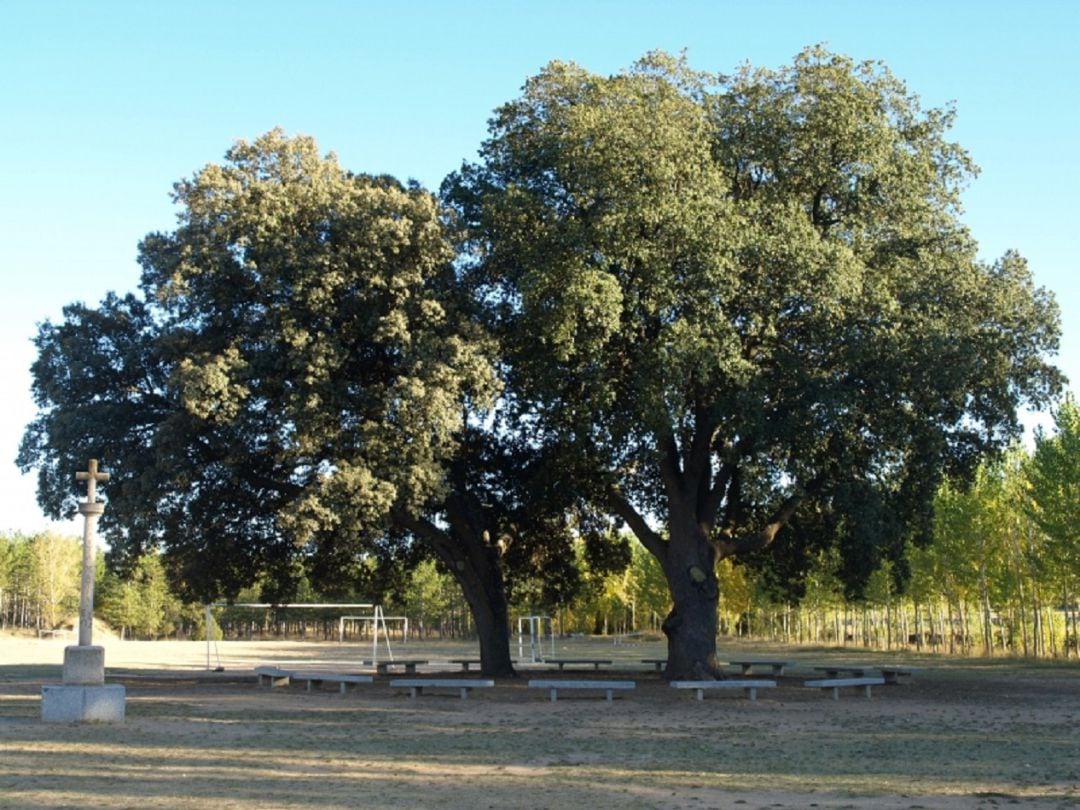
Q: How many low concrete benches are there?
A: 13